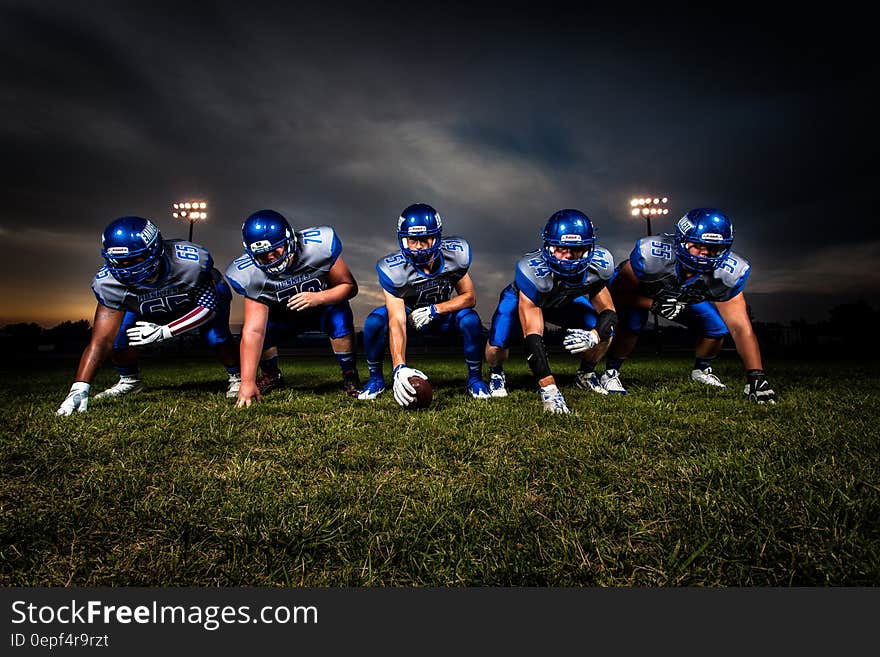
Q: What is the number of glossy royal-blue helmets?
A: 5